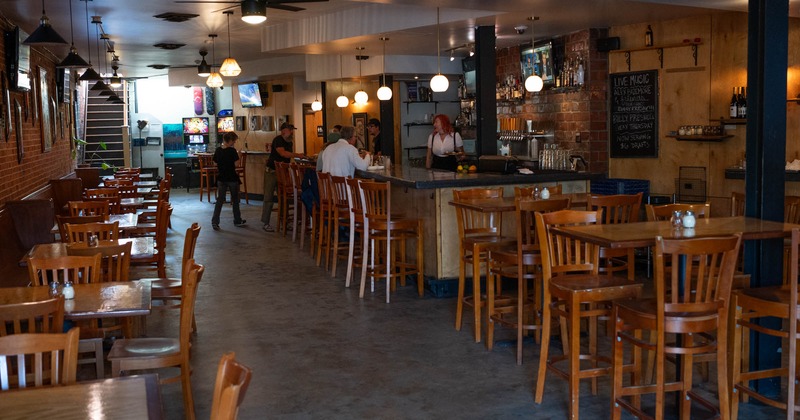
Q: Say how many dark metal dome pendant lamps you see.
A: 7